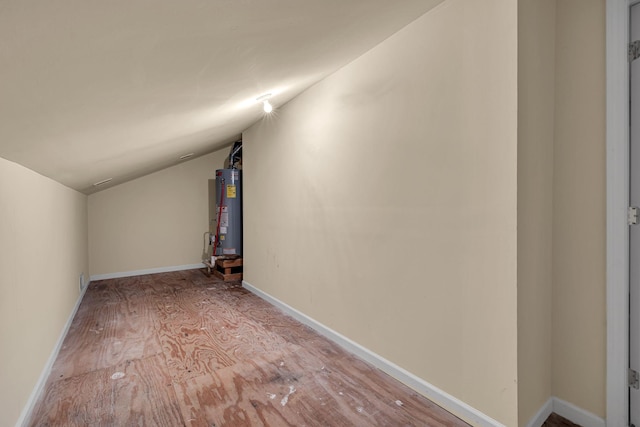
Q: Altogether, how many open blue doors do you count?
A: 0